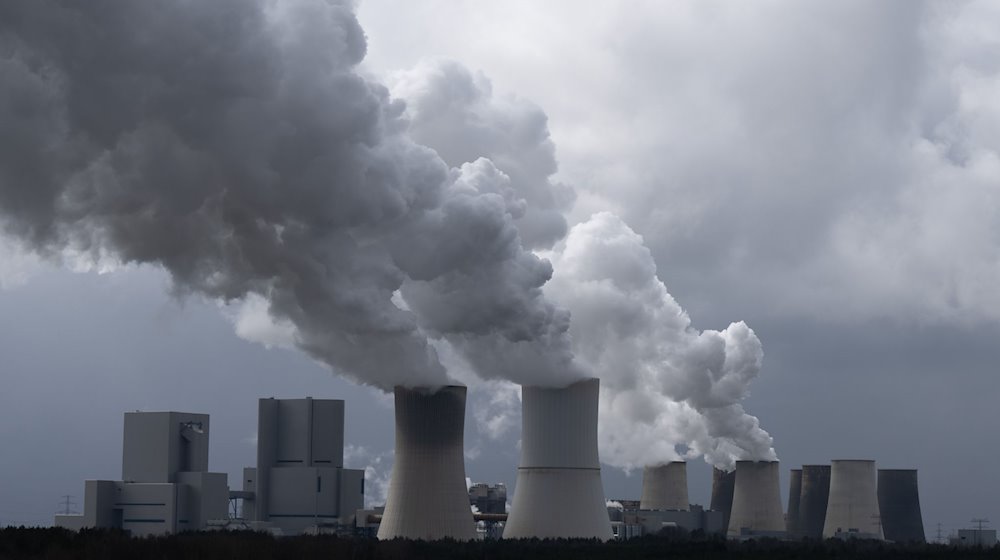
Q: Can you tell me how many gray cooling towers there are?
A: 9